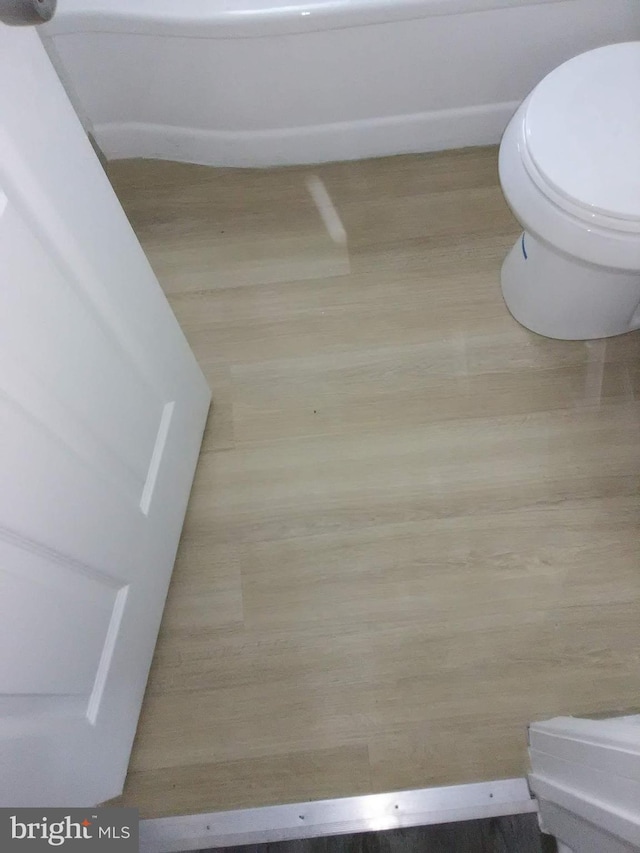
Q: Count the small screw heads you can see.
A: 4